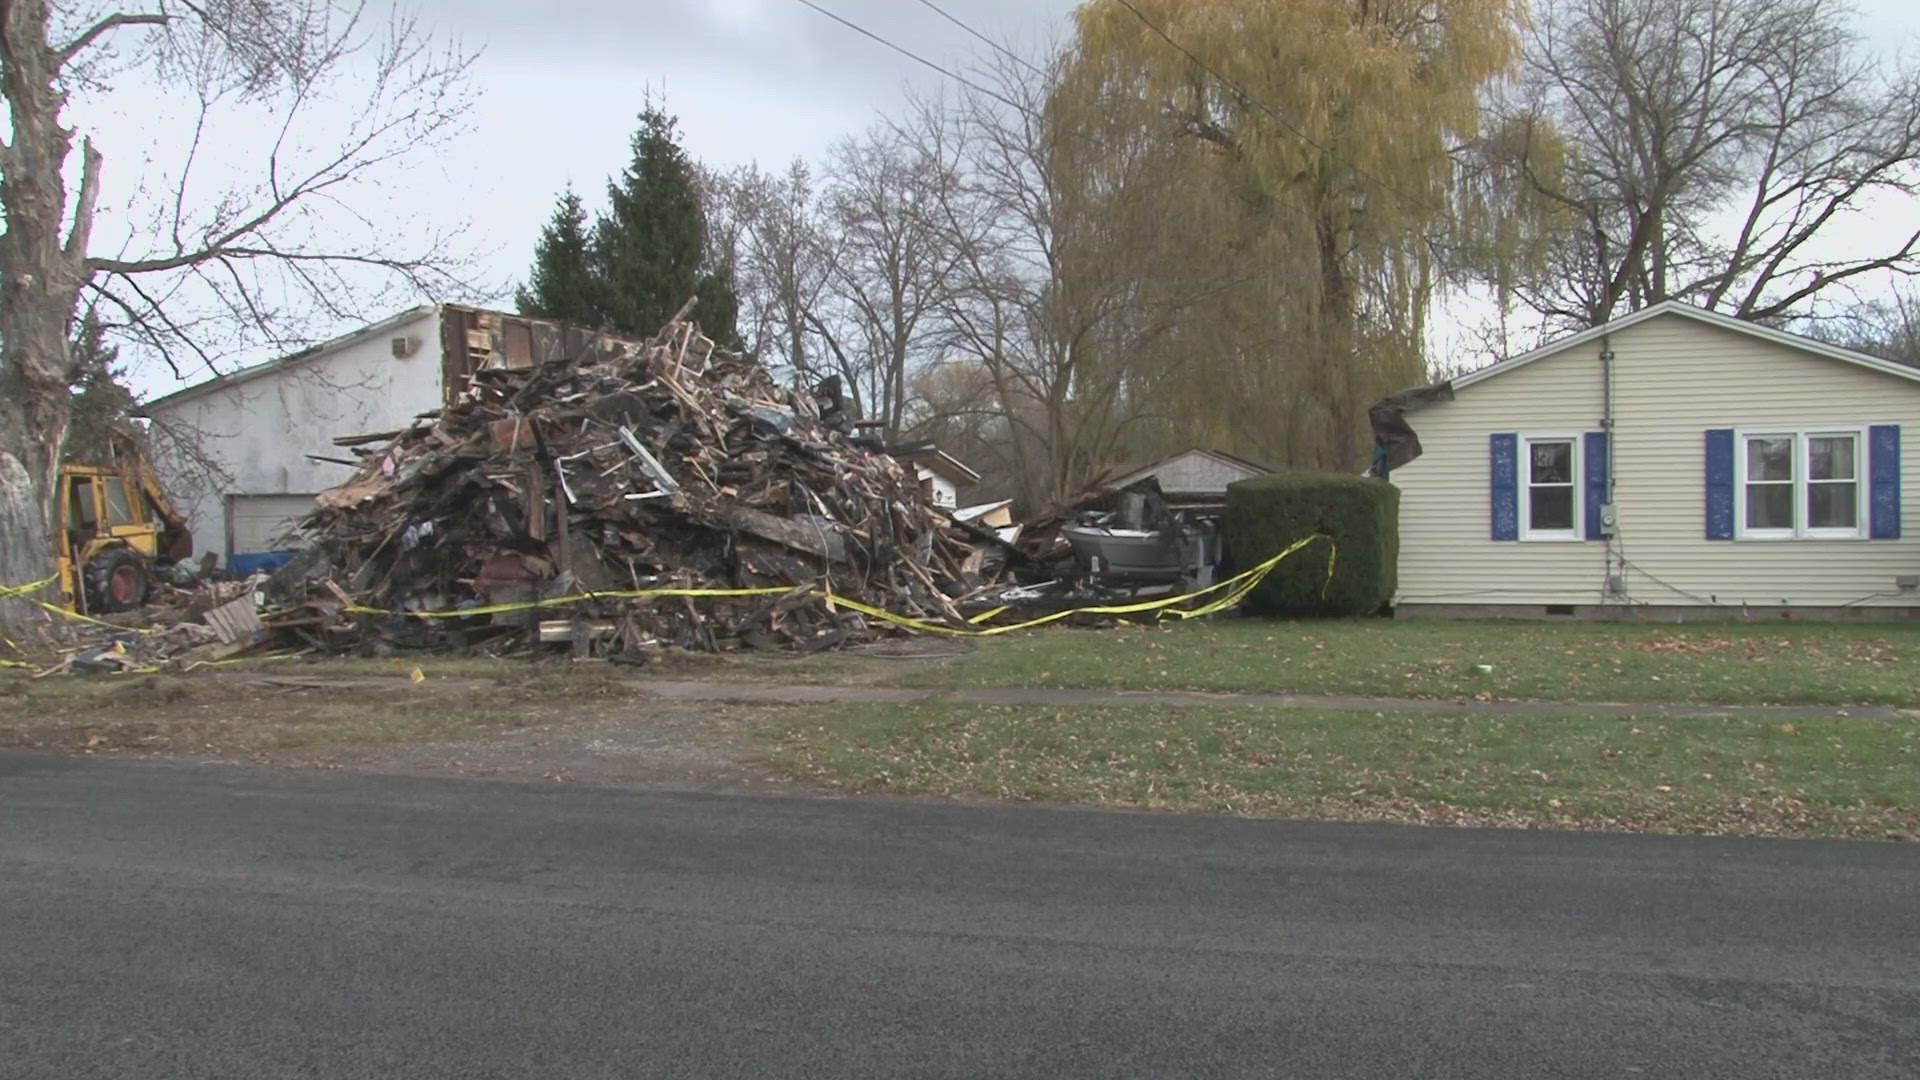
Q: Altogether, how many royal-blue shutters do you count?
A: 4